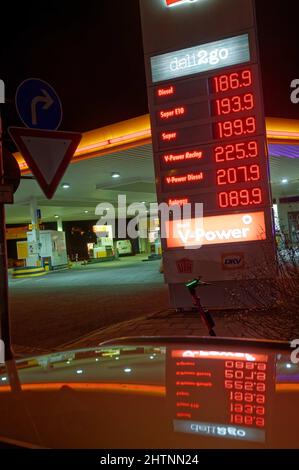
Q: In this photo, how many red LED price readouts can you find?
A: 6